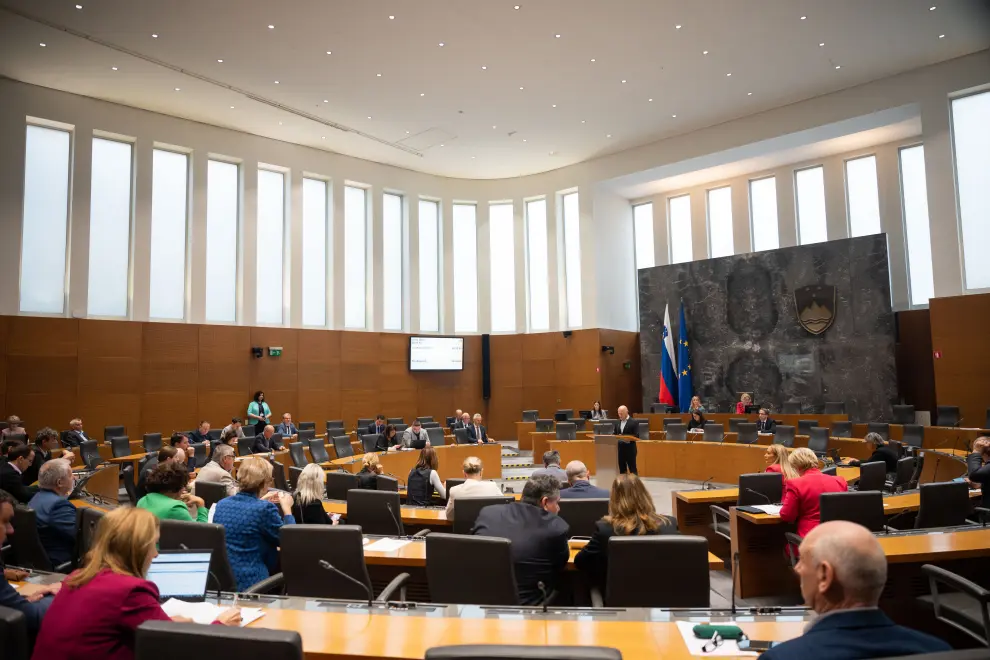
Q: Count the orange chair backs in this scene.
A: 0